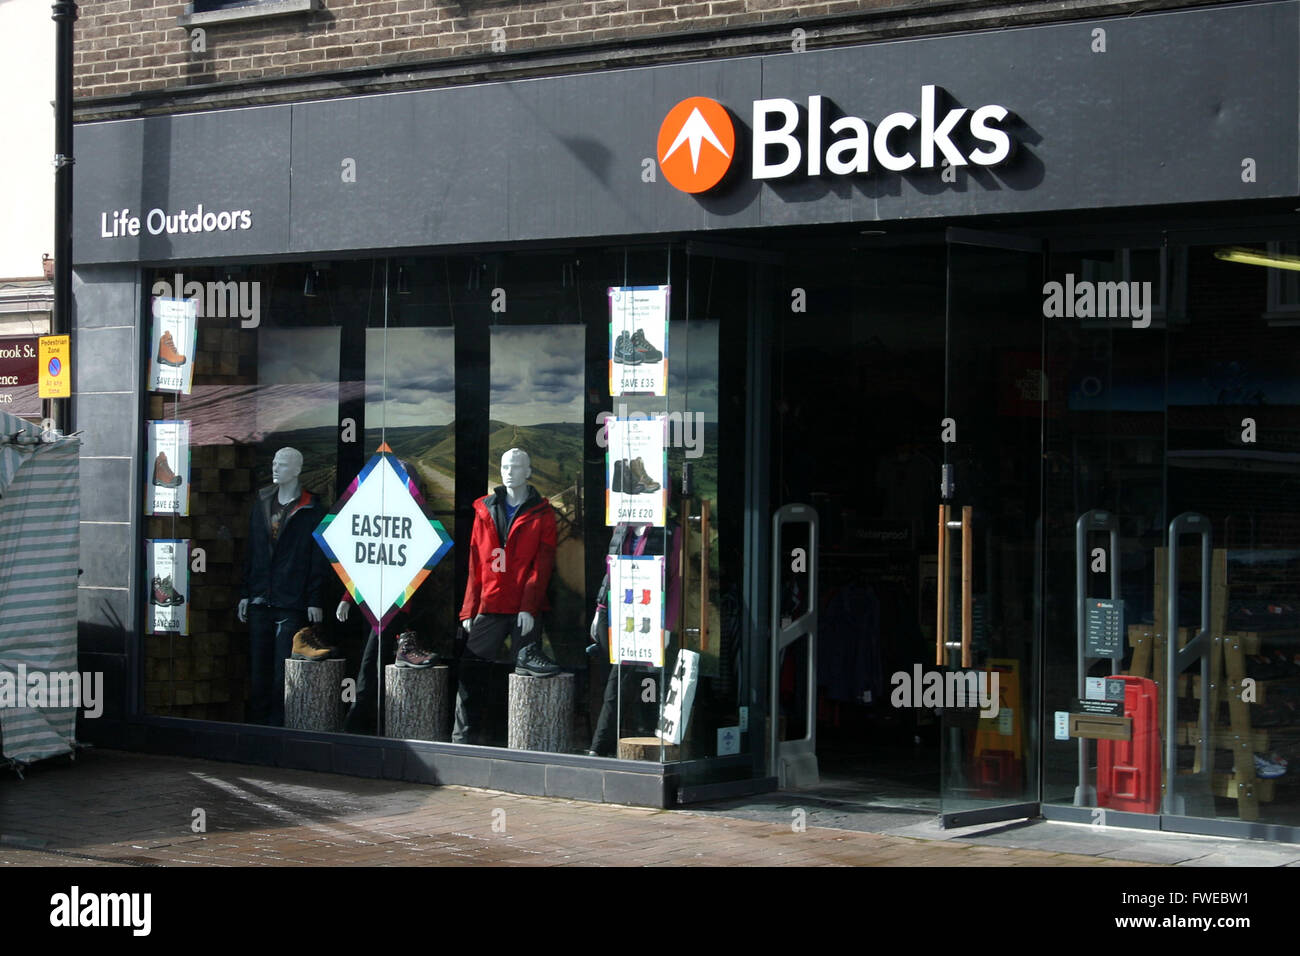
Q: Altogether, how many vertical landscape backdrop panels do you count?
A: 4